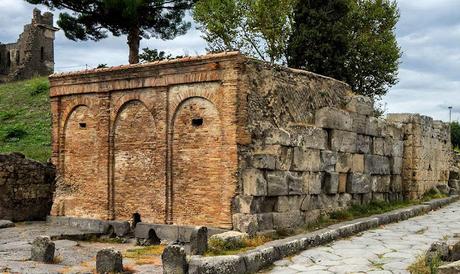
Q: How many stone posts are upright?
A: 4